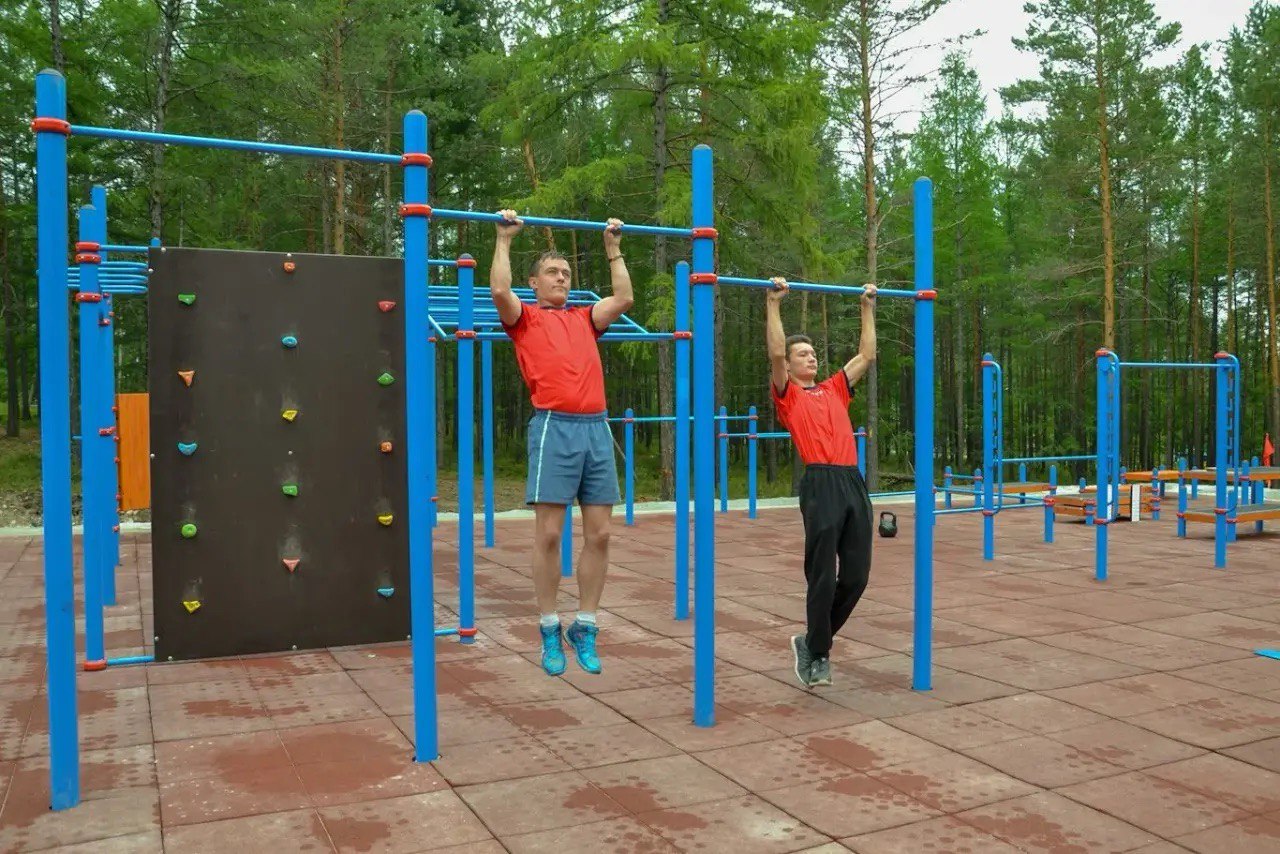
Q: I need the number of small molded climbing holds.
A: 15